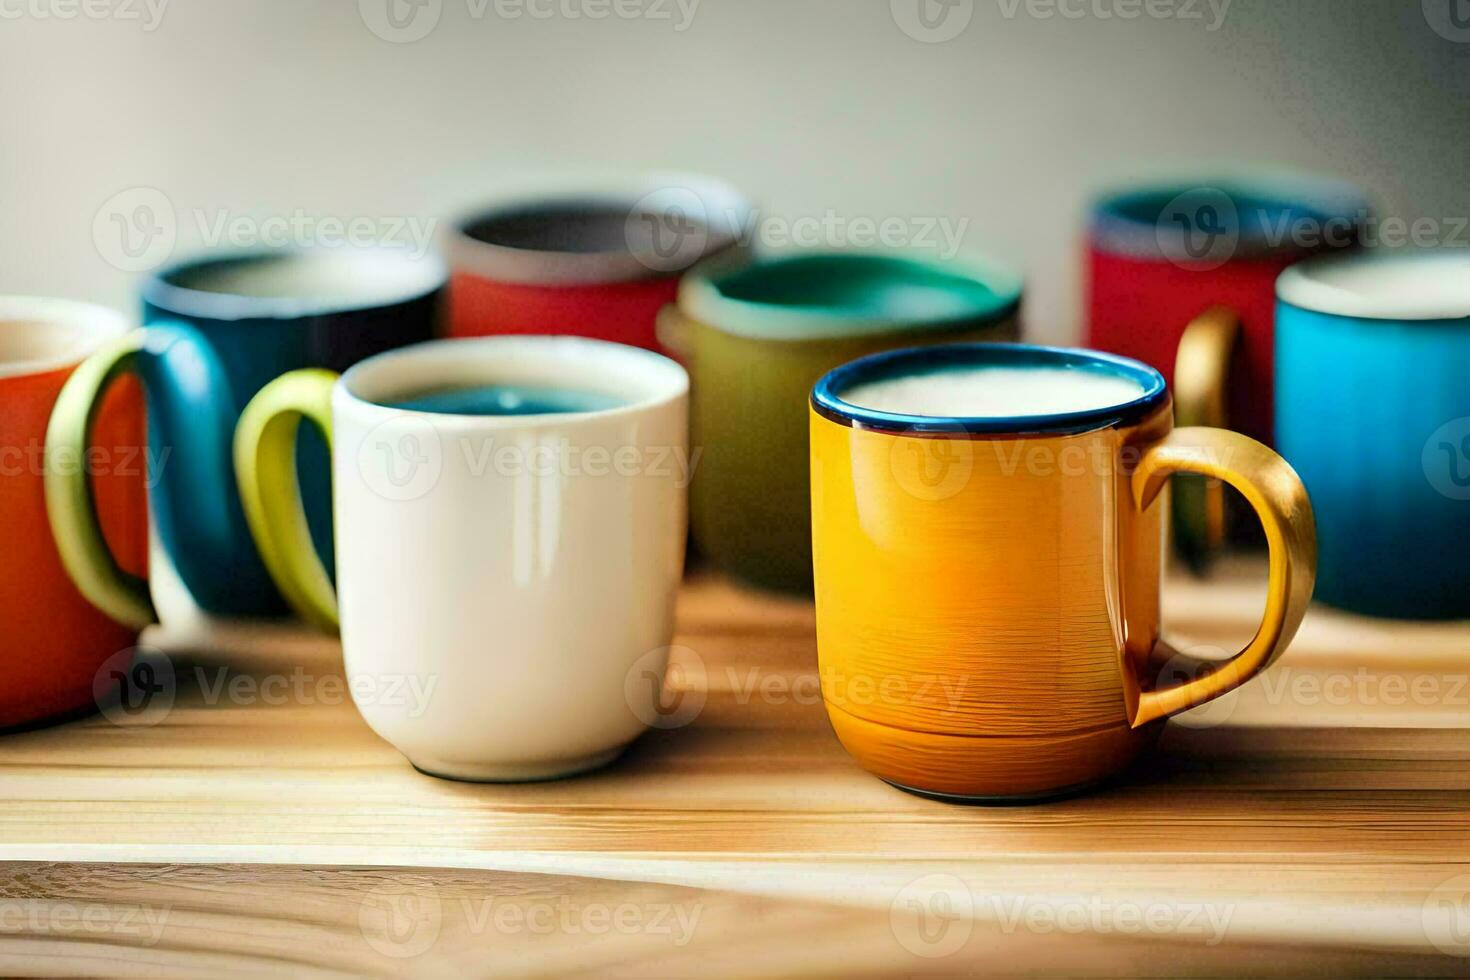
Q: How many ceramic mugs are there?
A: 8